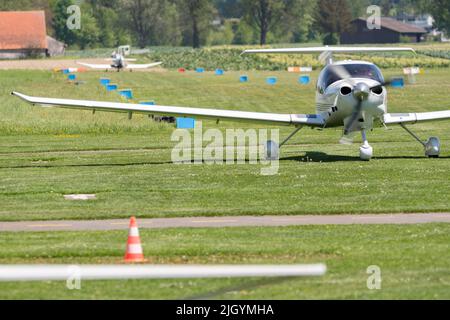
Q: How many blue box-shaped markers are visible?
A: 13